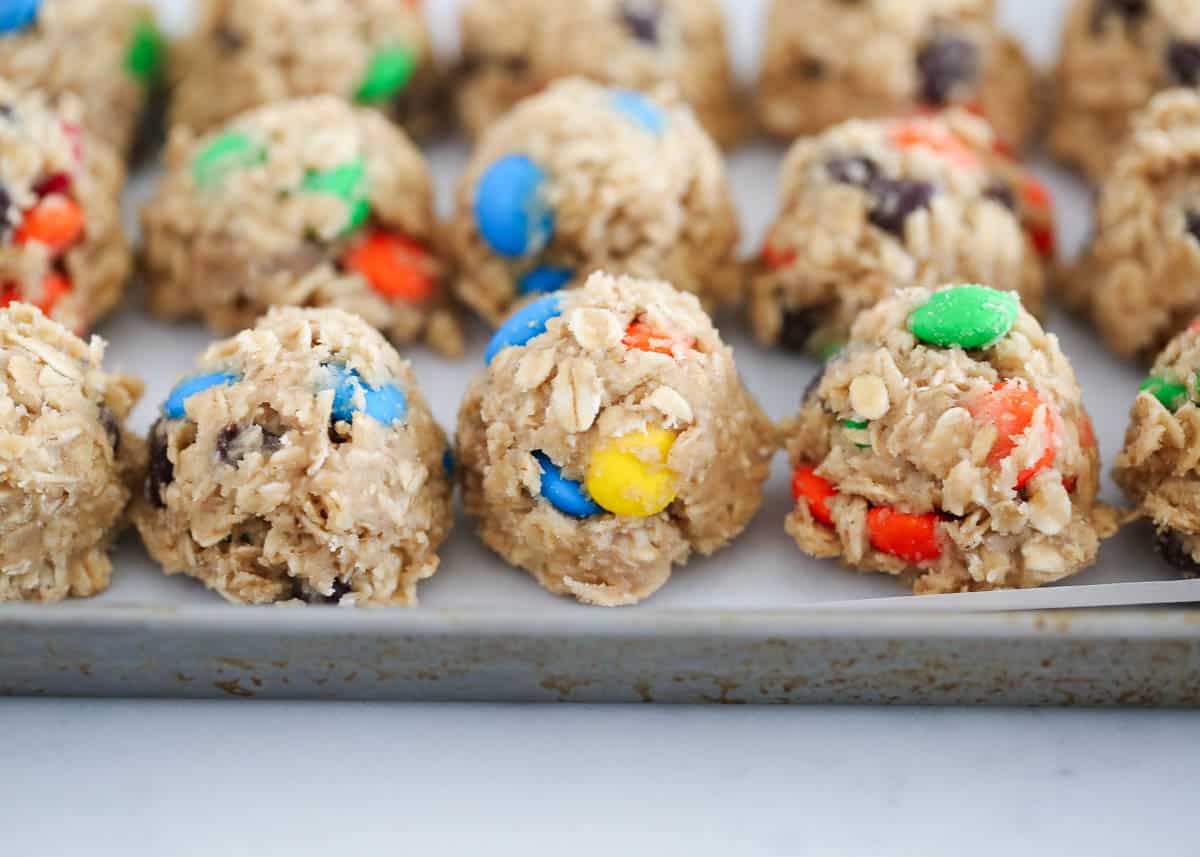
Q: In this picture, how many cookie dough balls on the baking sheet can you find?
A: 15